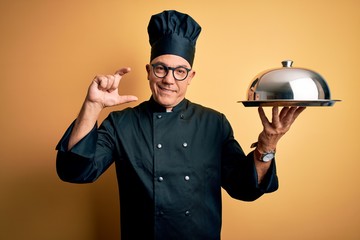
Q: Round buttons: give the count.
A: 8